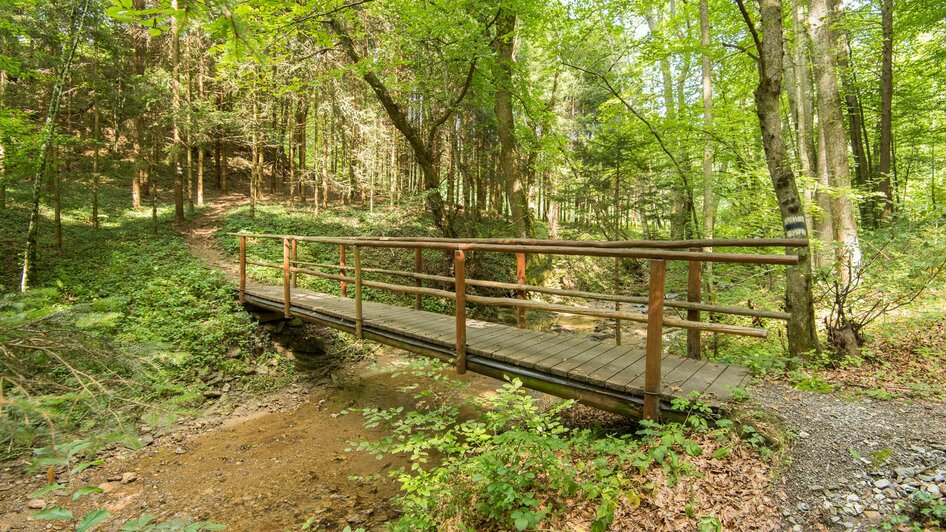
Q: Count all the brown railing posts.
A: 10